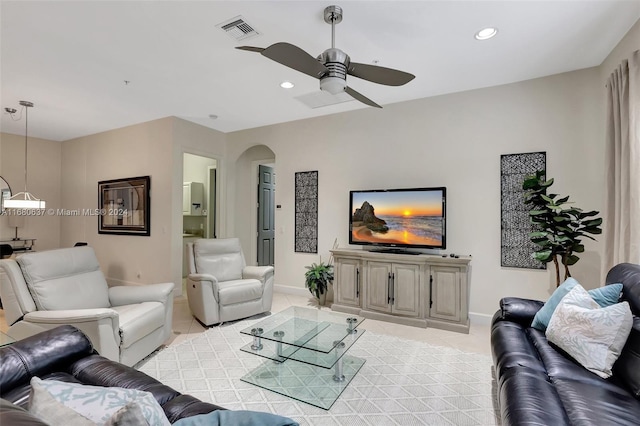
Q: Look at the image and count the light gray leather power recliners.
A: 2